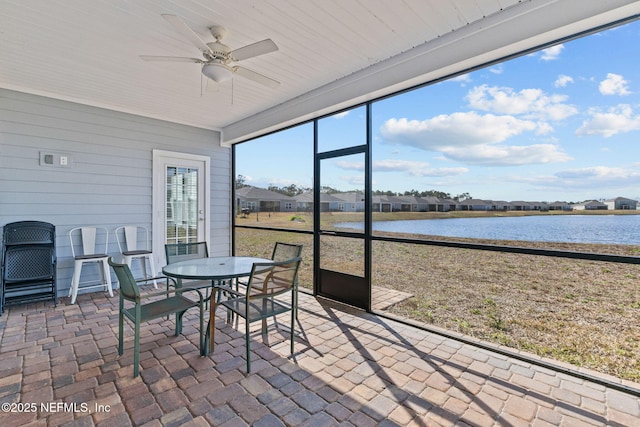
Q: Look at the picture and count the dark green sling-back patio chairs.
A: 4